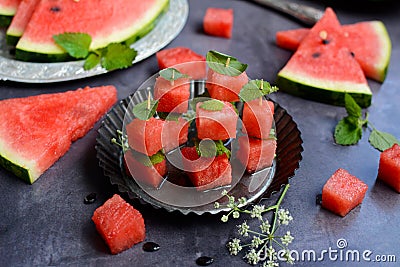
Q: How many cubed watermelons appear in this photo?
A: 14